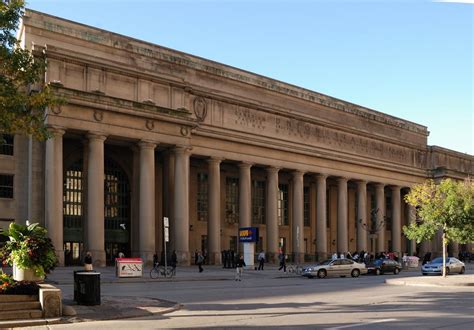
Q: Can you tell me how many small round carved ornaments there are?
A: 4